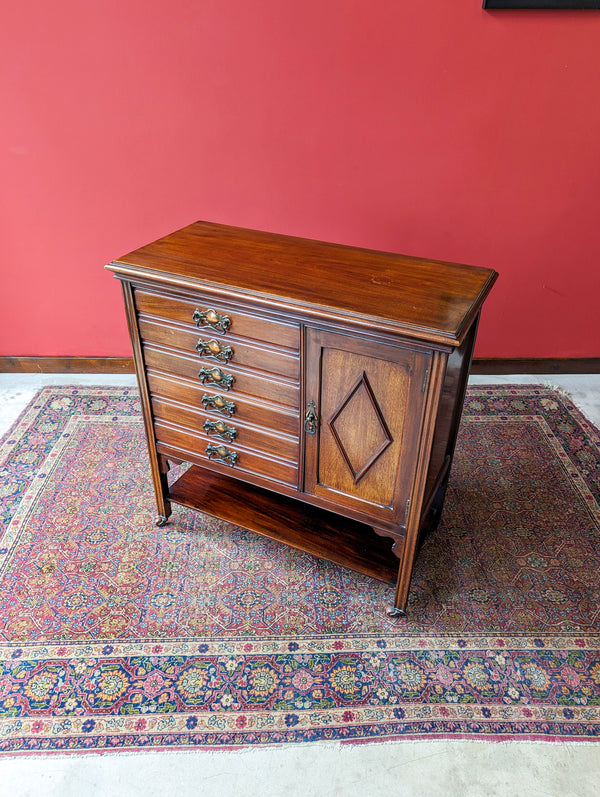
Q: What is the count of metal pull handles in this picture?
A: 7